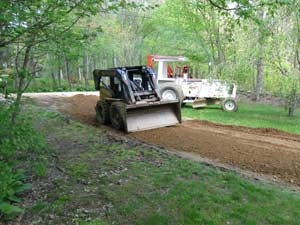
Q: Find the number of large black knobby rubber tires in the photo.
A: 2